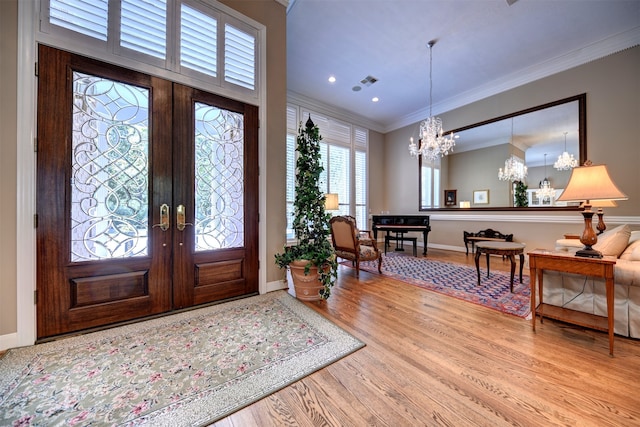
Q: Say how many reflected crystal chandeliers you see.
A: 3